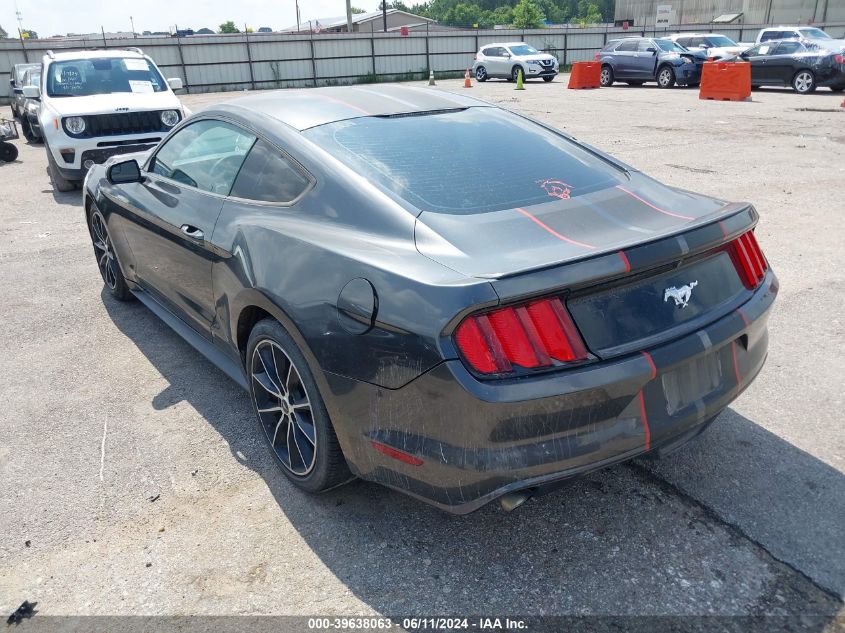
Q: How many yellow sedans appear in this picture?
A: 0